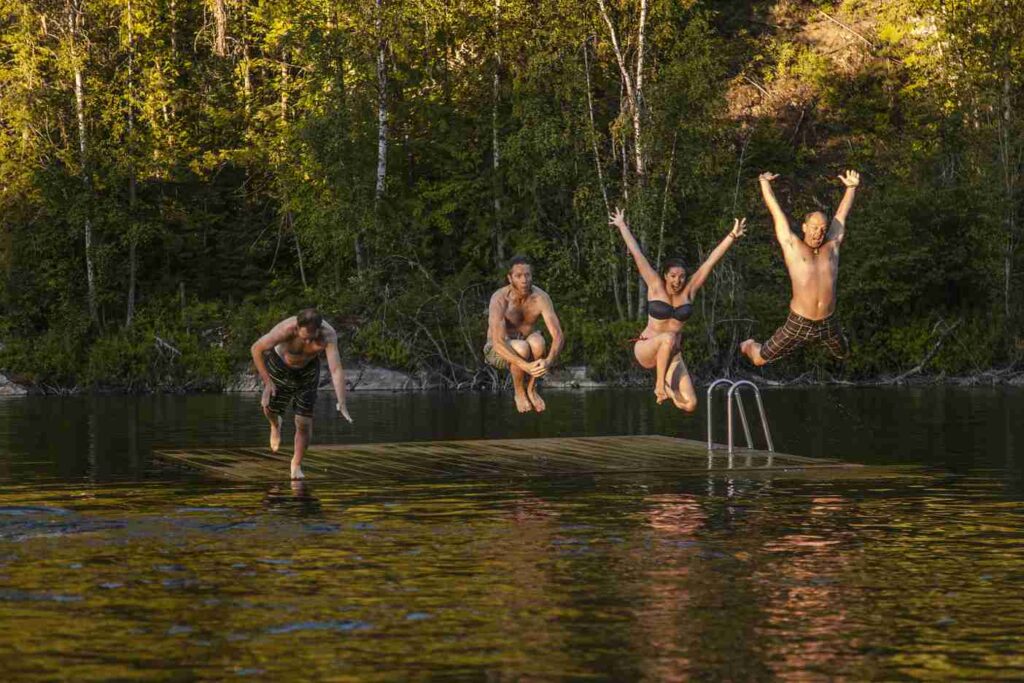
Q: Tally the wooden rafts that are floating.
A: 1